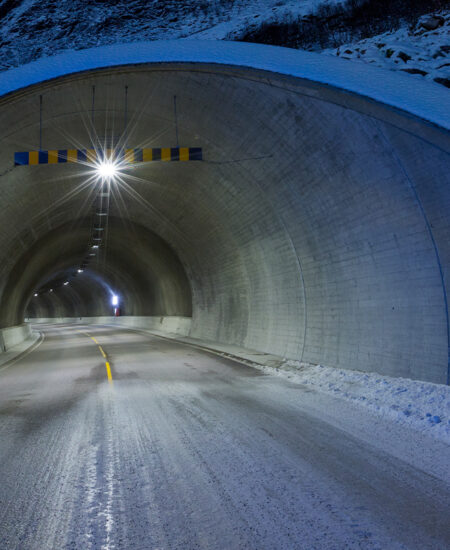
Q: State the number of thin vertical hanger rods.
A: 4